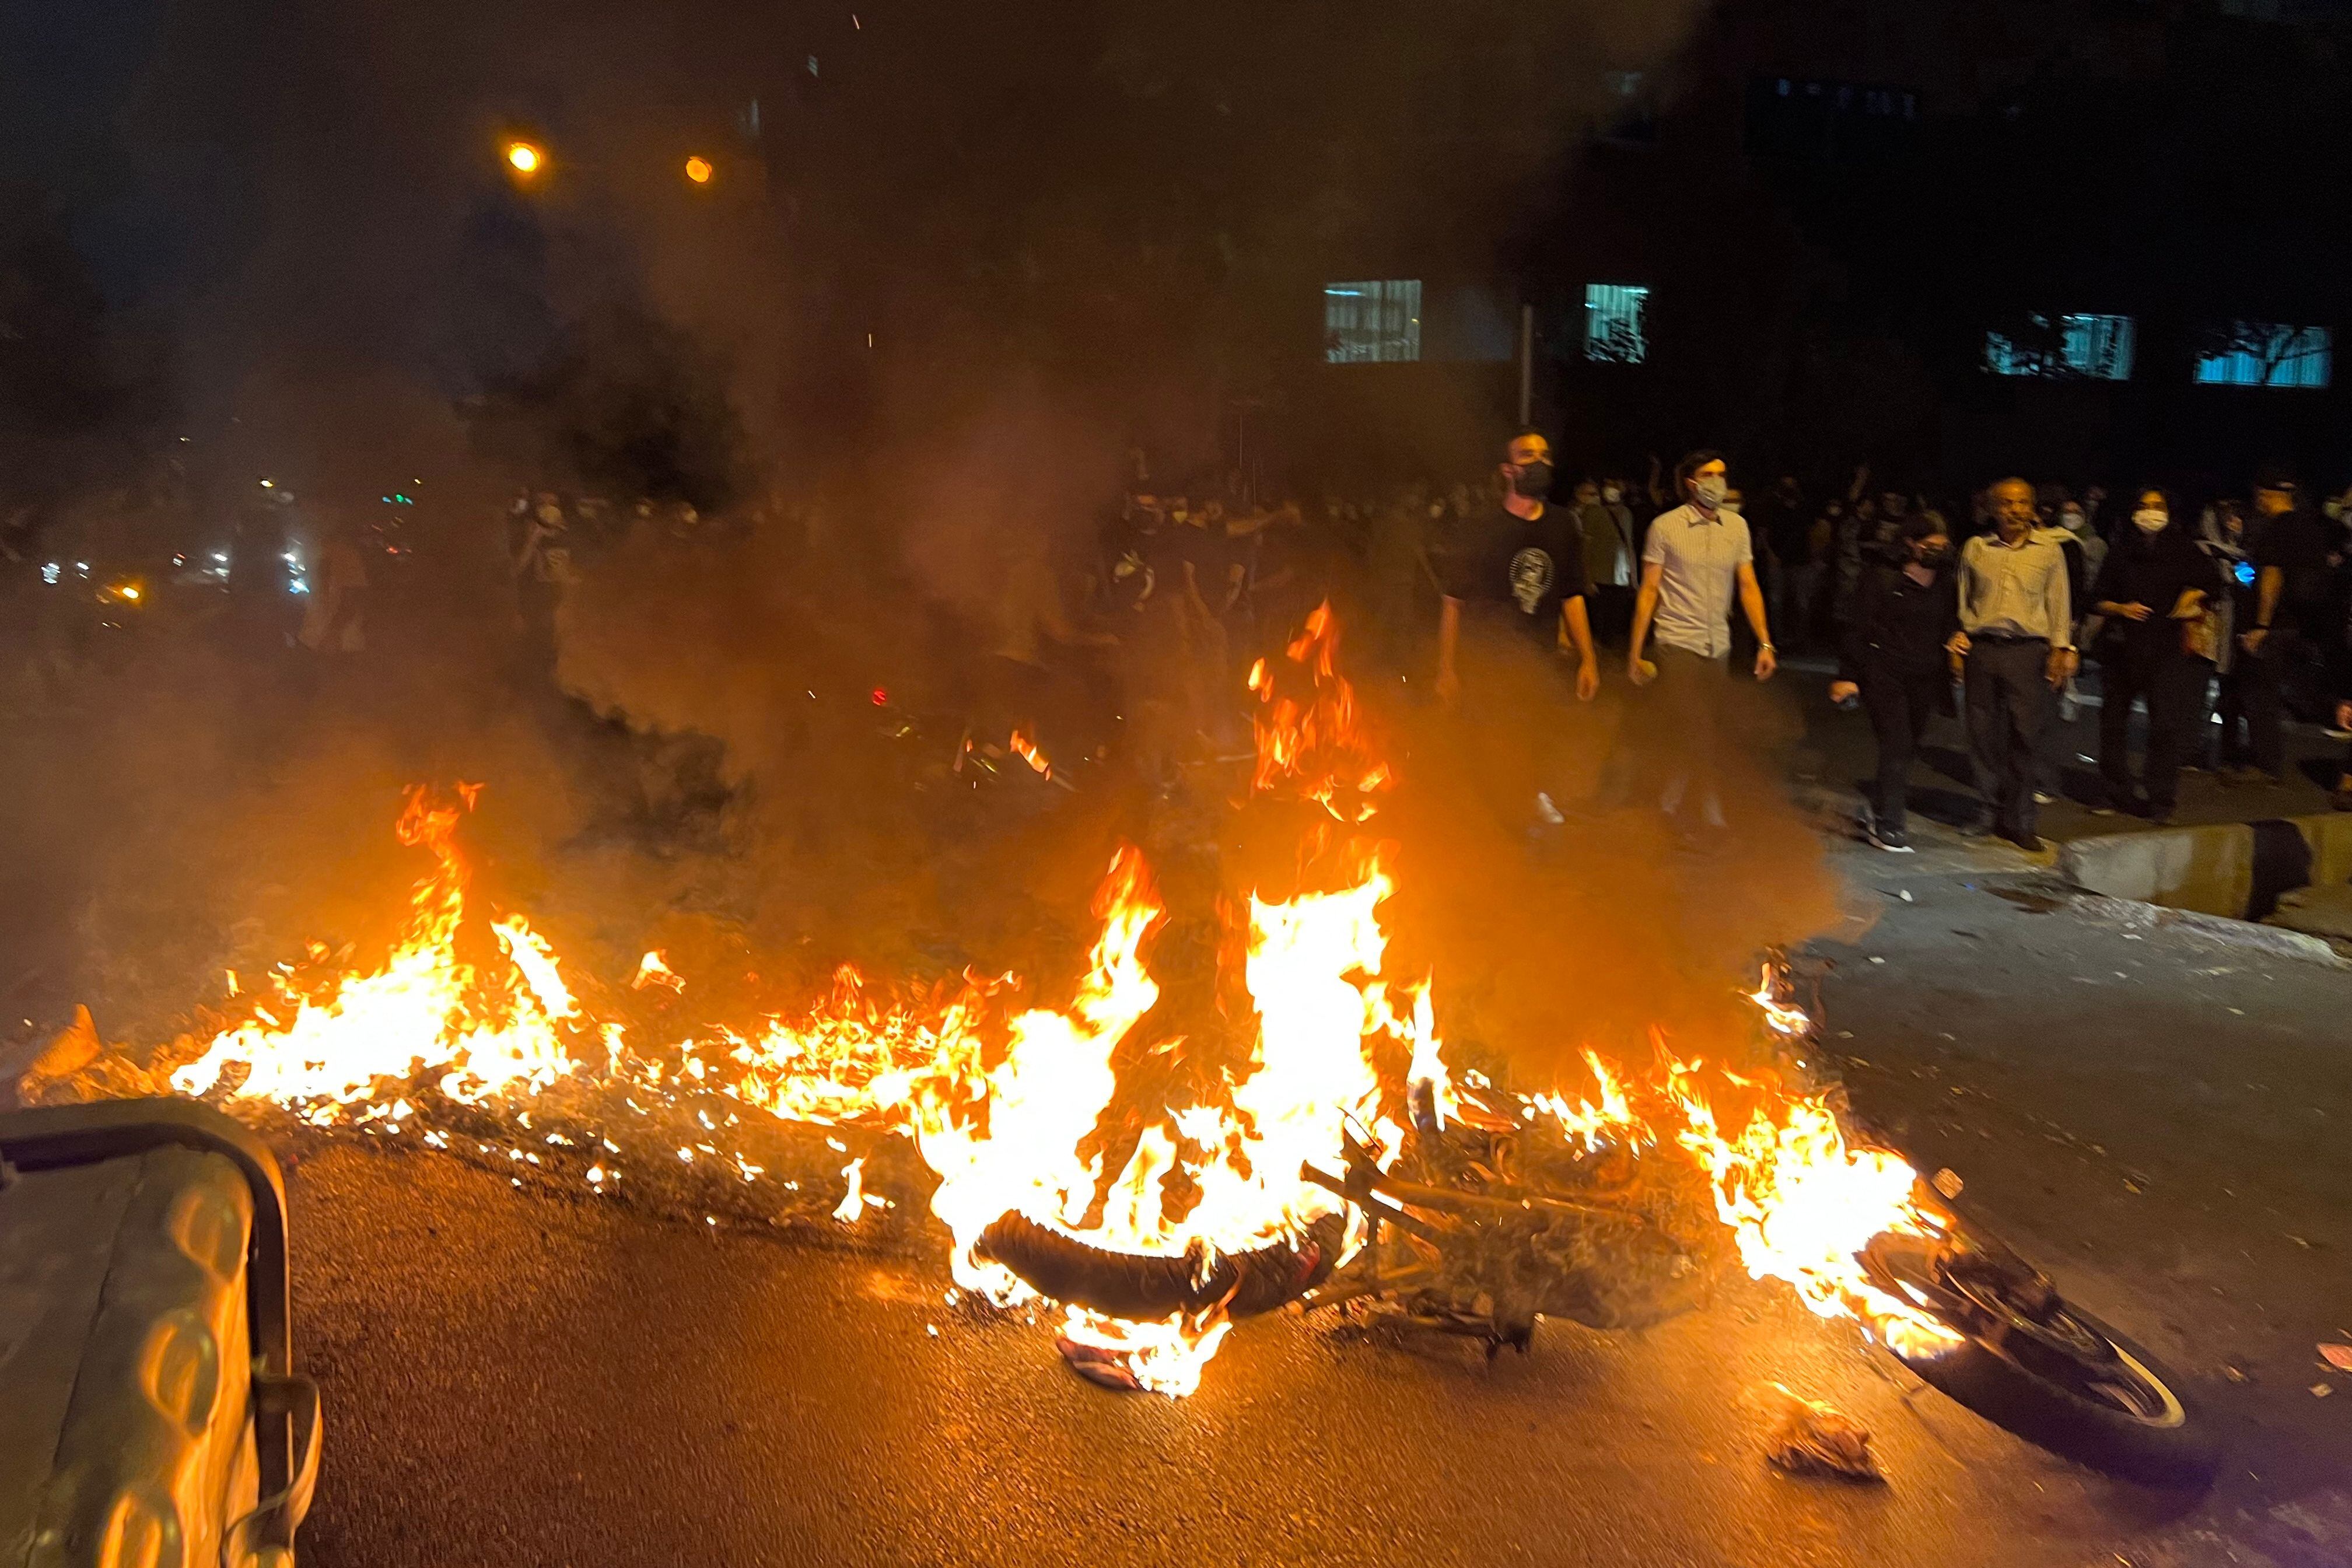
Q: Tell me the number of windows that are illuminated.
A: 4